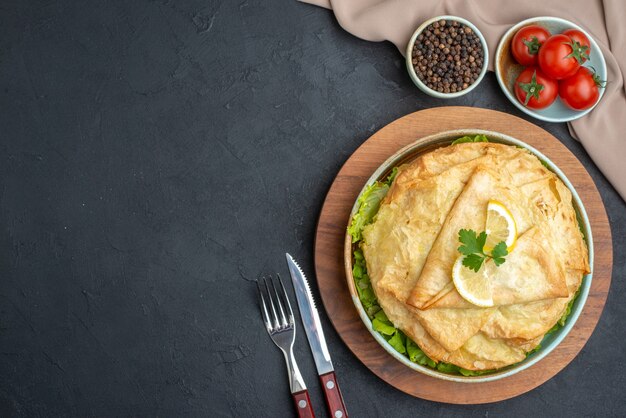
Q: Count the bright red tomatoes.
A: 5